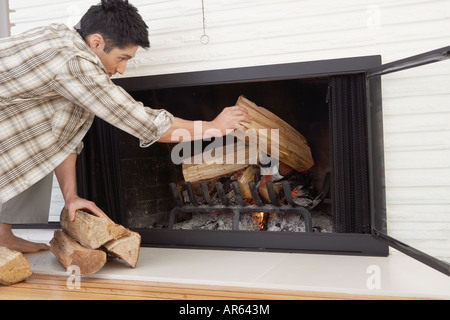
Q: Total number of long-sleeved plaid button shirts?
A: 1